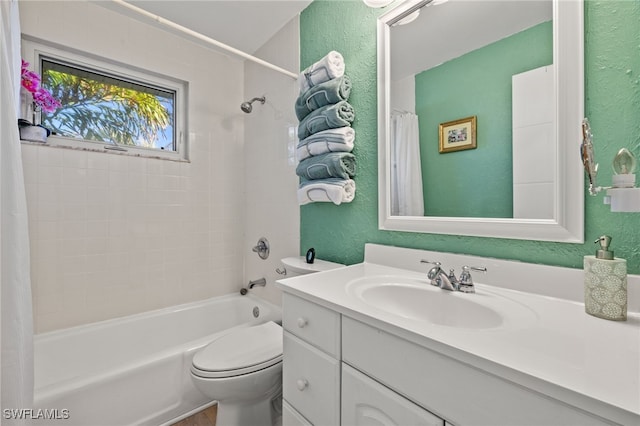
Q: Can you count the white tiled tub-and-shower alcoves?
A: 1